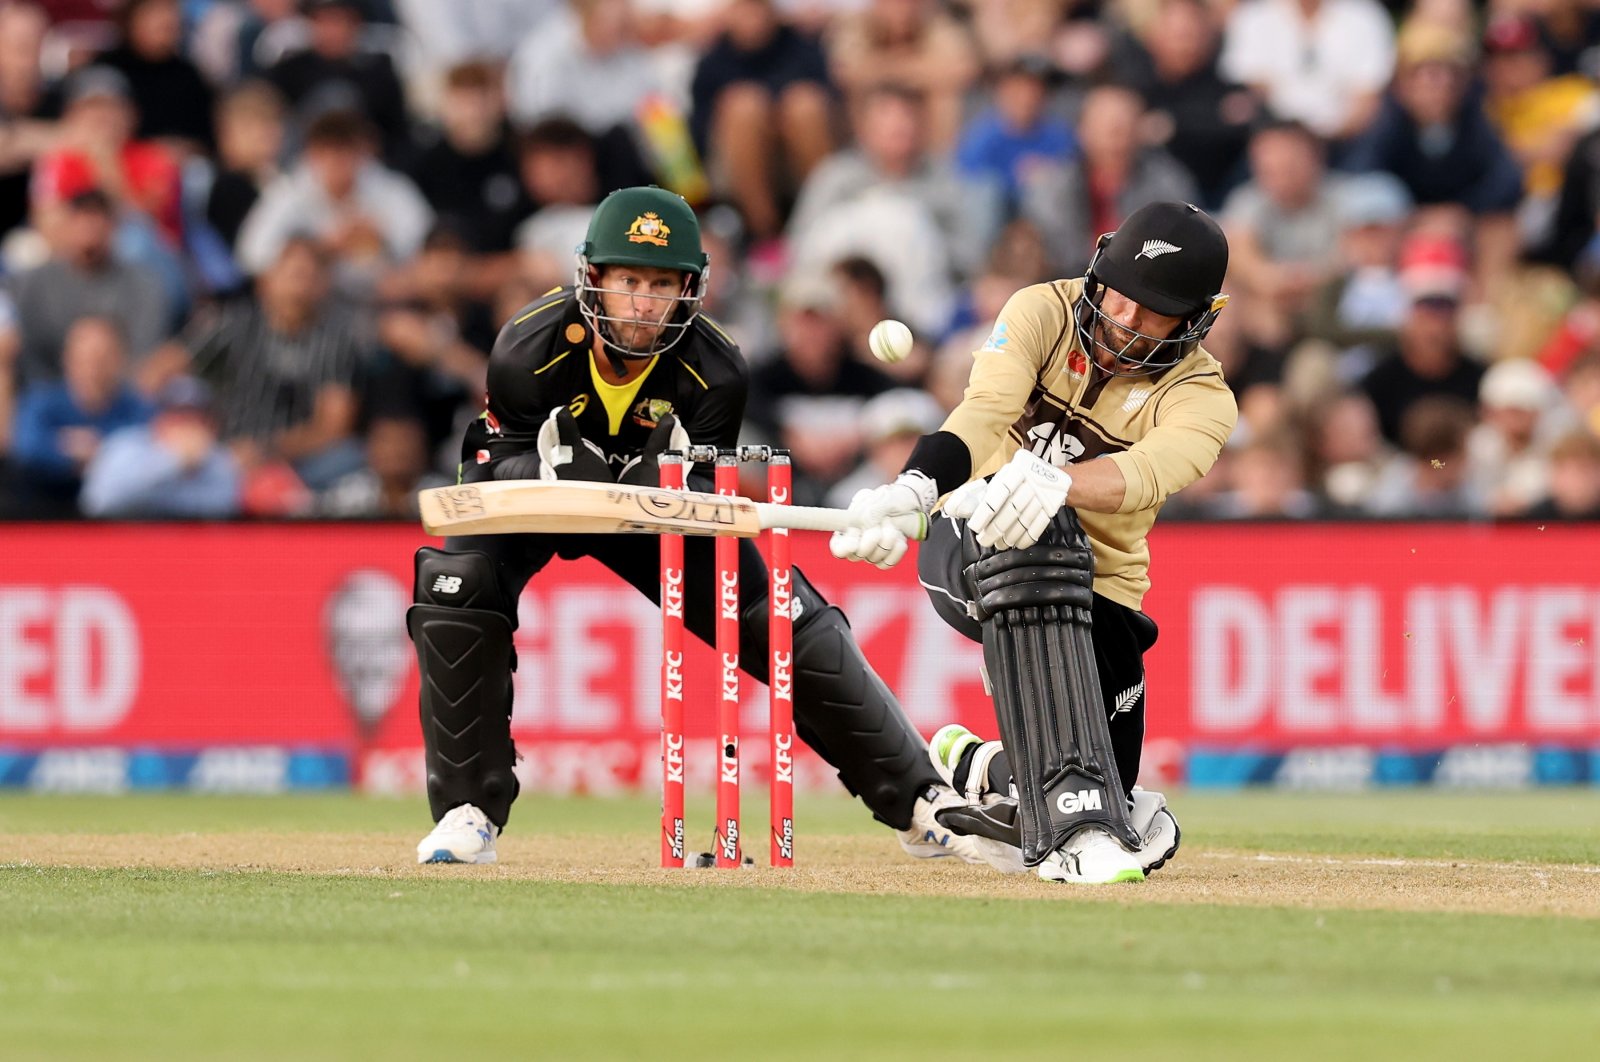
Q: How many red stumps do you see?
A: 3